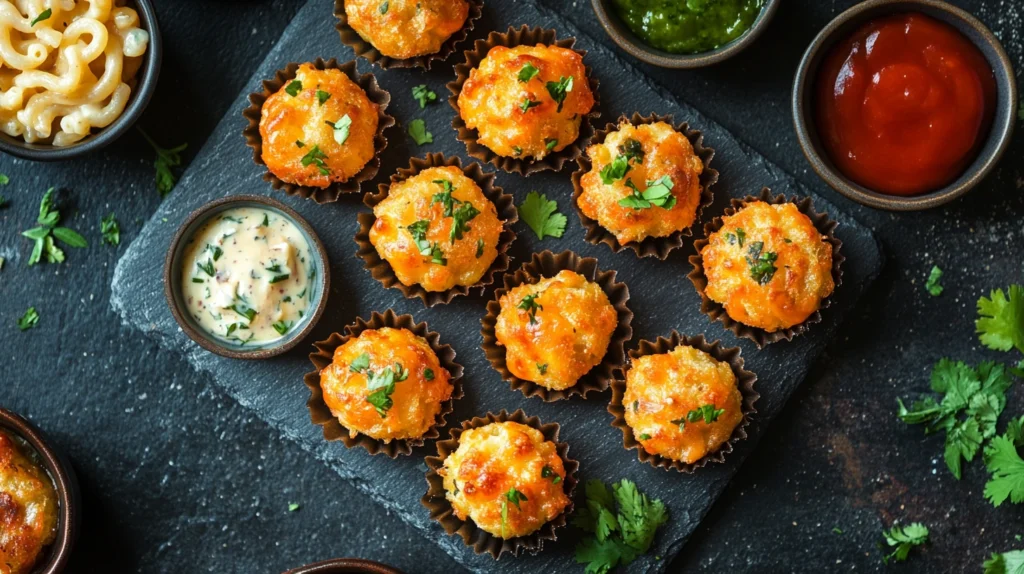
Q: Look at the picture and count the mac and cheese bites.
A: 10